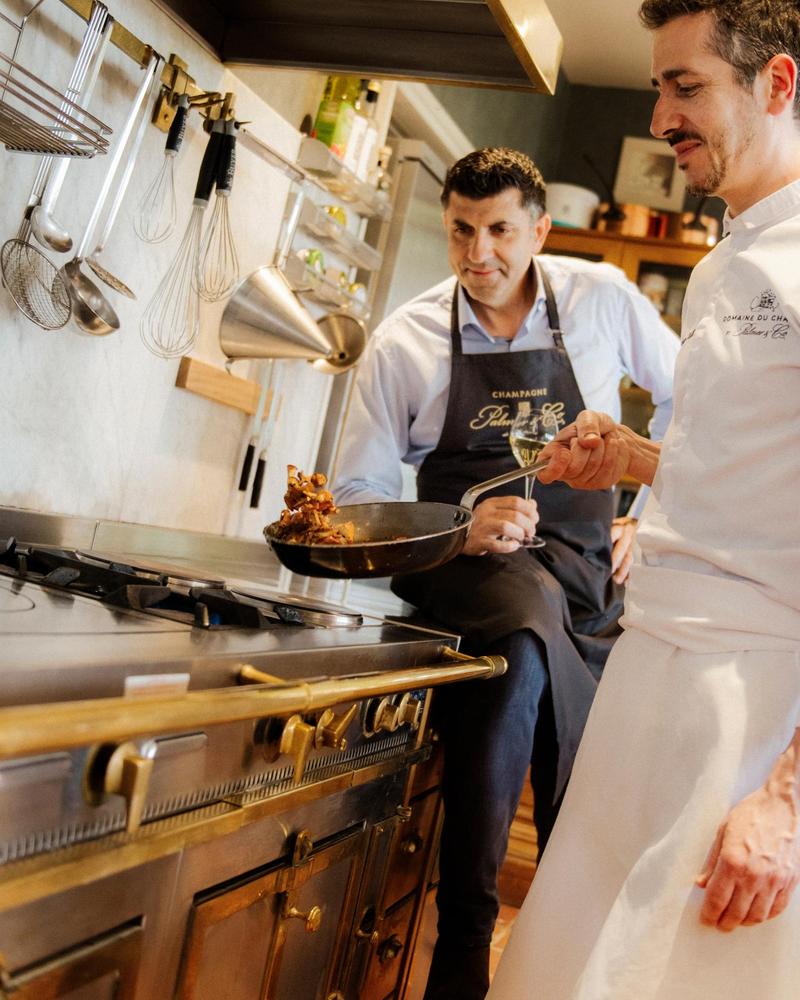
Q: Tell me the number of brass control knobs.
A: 5